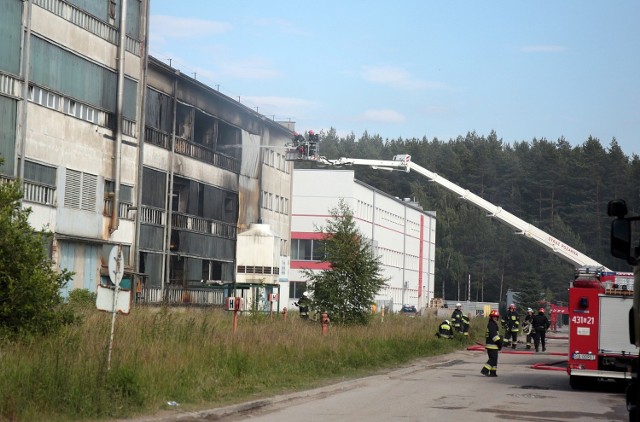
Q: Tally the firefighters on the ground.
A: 8